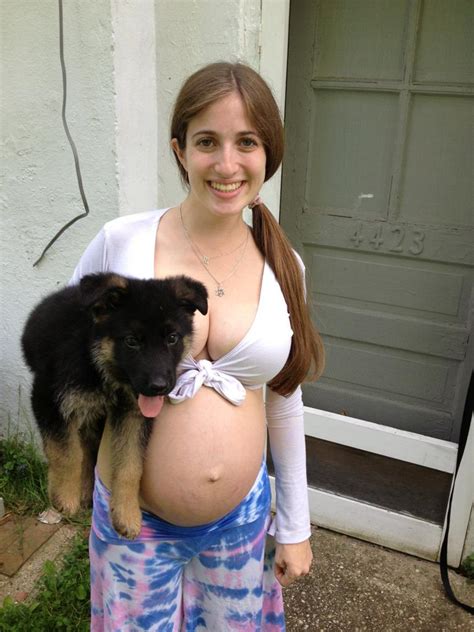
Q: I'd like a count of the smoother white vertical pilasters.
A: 1